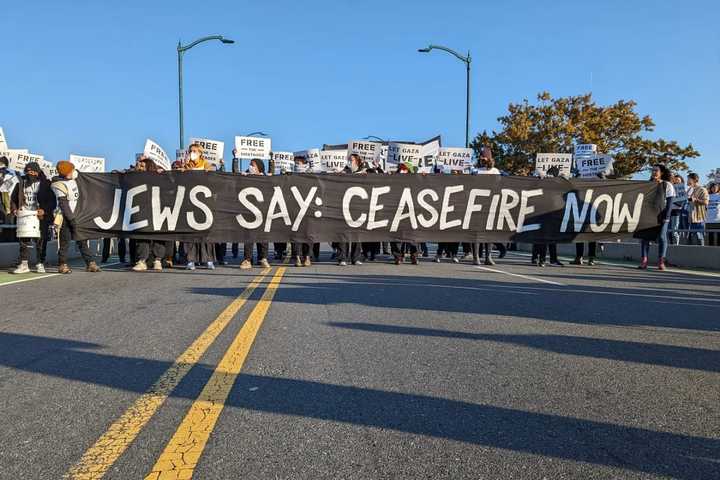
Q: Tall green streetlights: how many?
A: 2